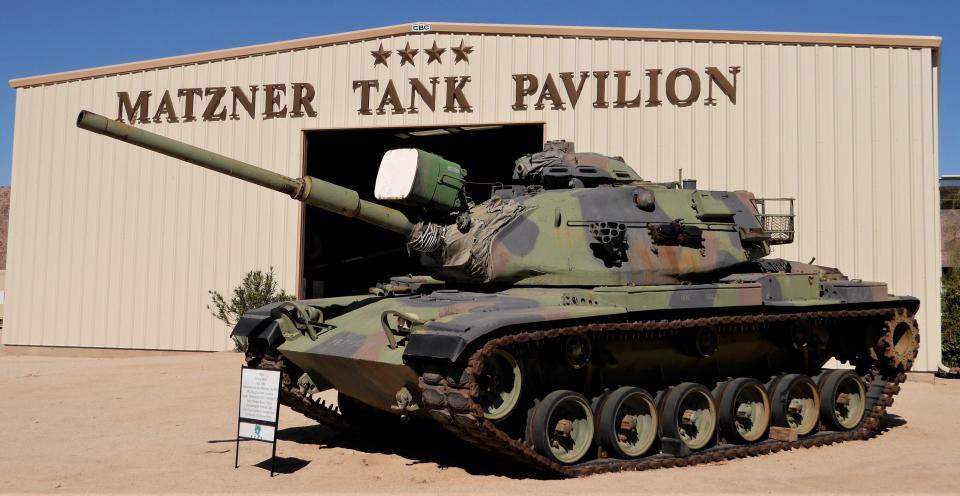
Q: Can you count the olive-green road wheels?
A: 6